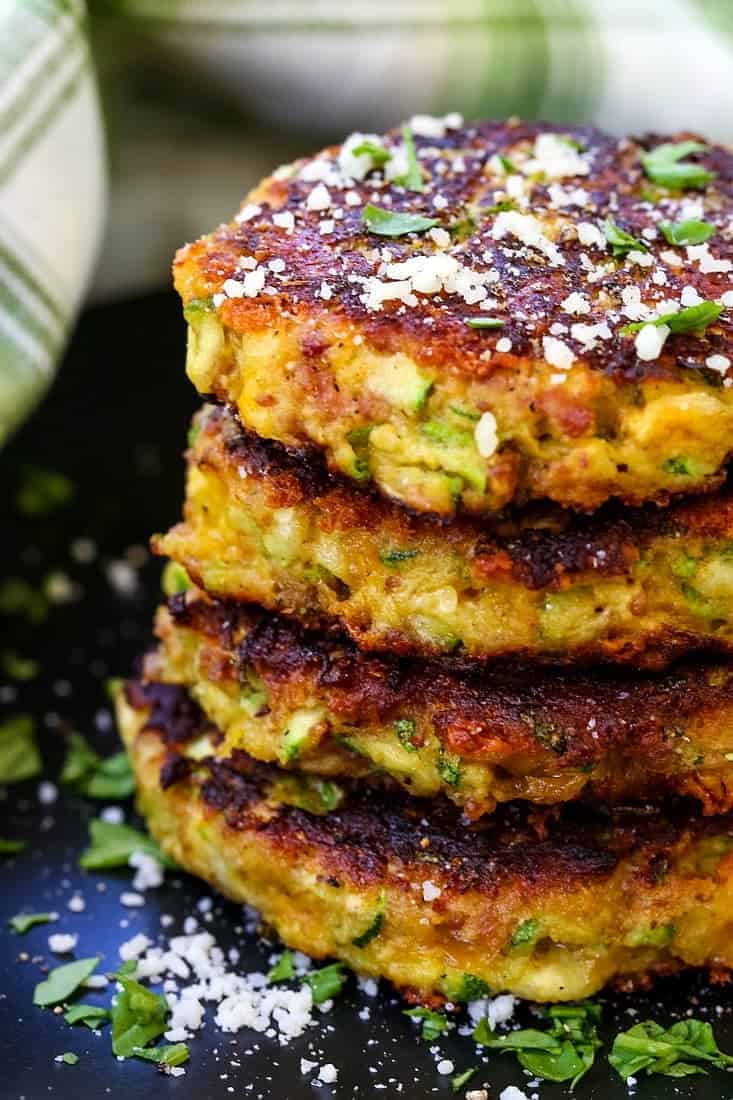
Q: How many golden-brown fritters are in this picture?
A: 4